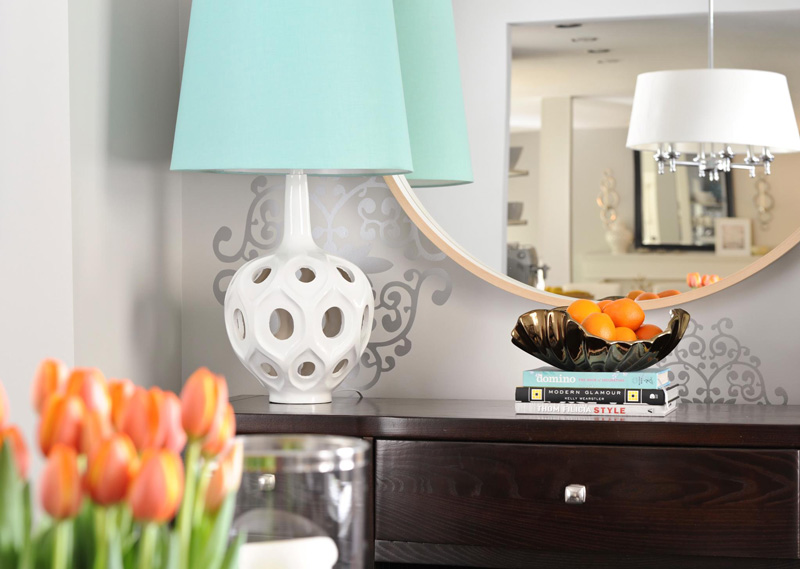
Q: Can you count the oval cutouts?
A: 10